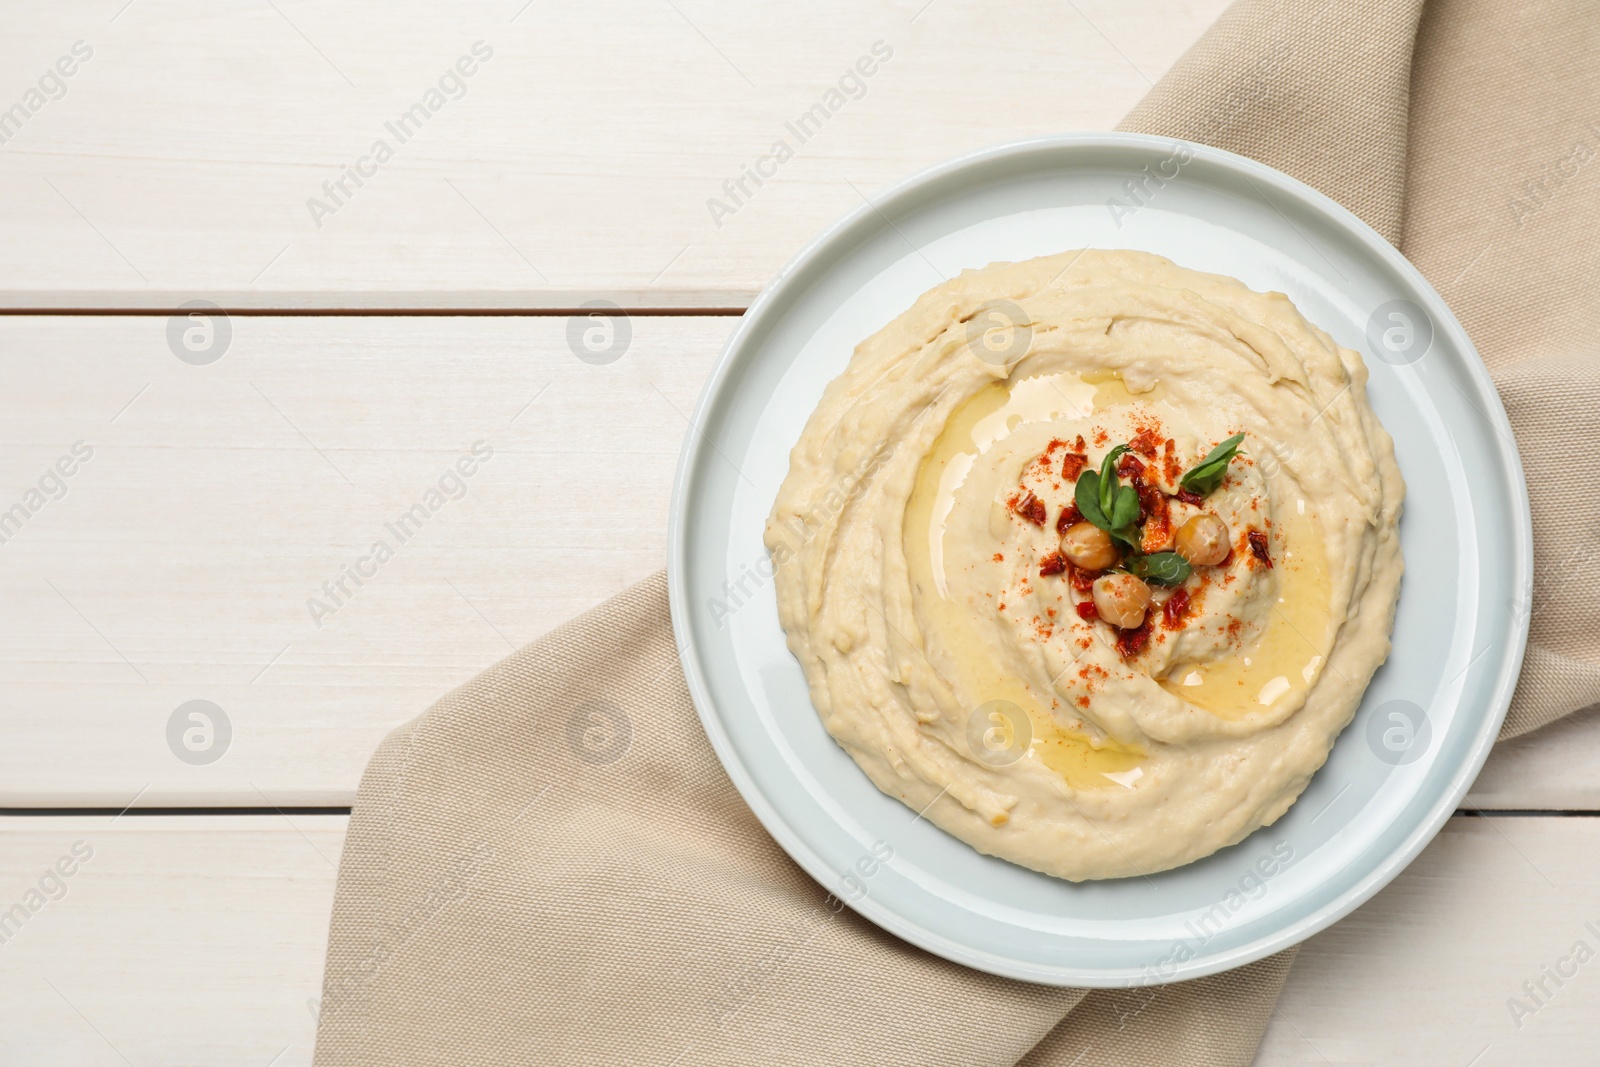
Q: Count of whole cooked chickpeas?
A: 3